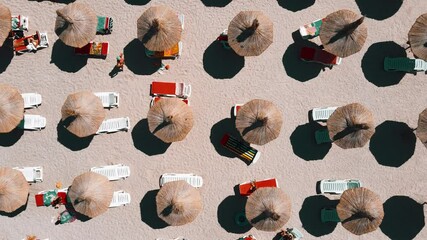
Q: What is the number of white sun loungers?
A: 10